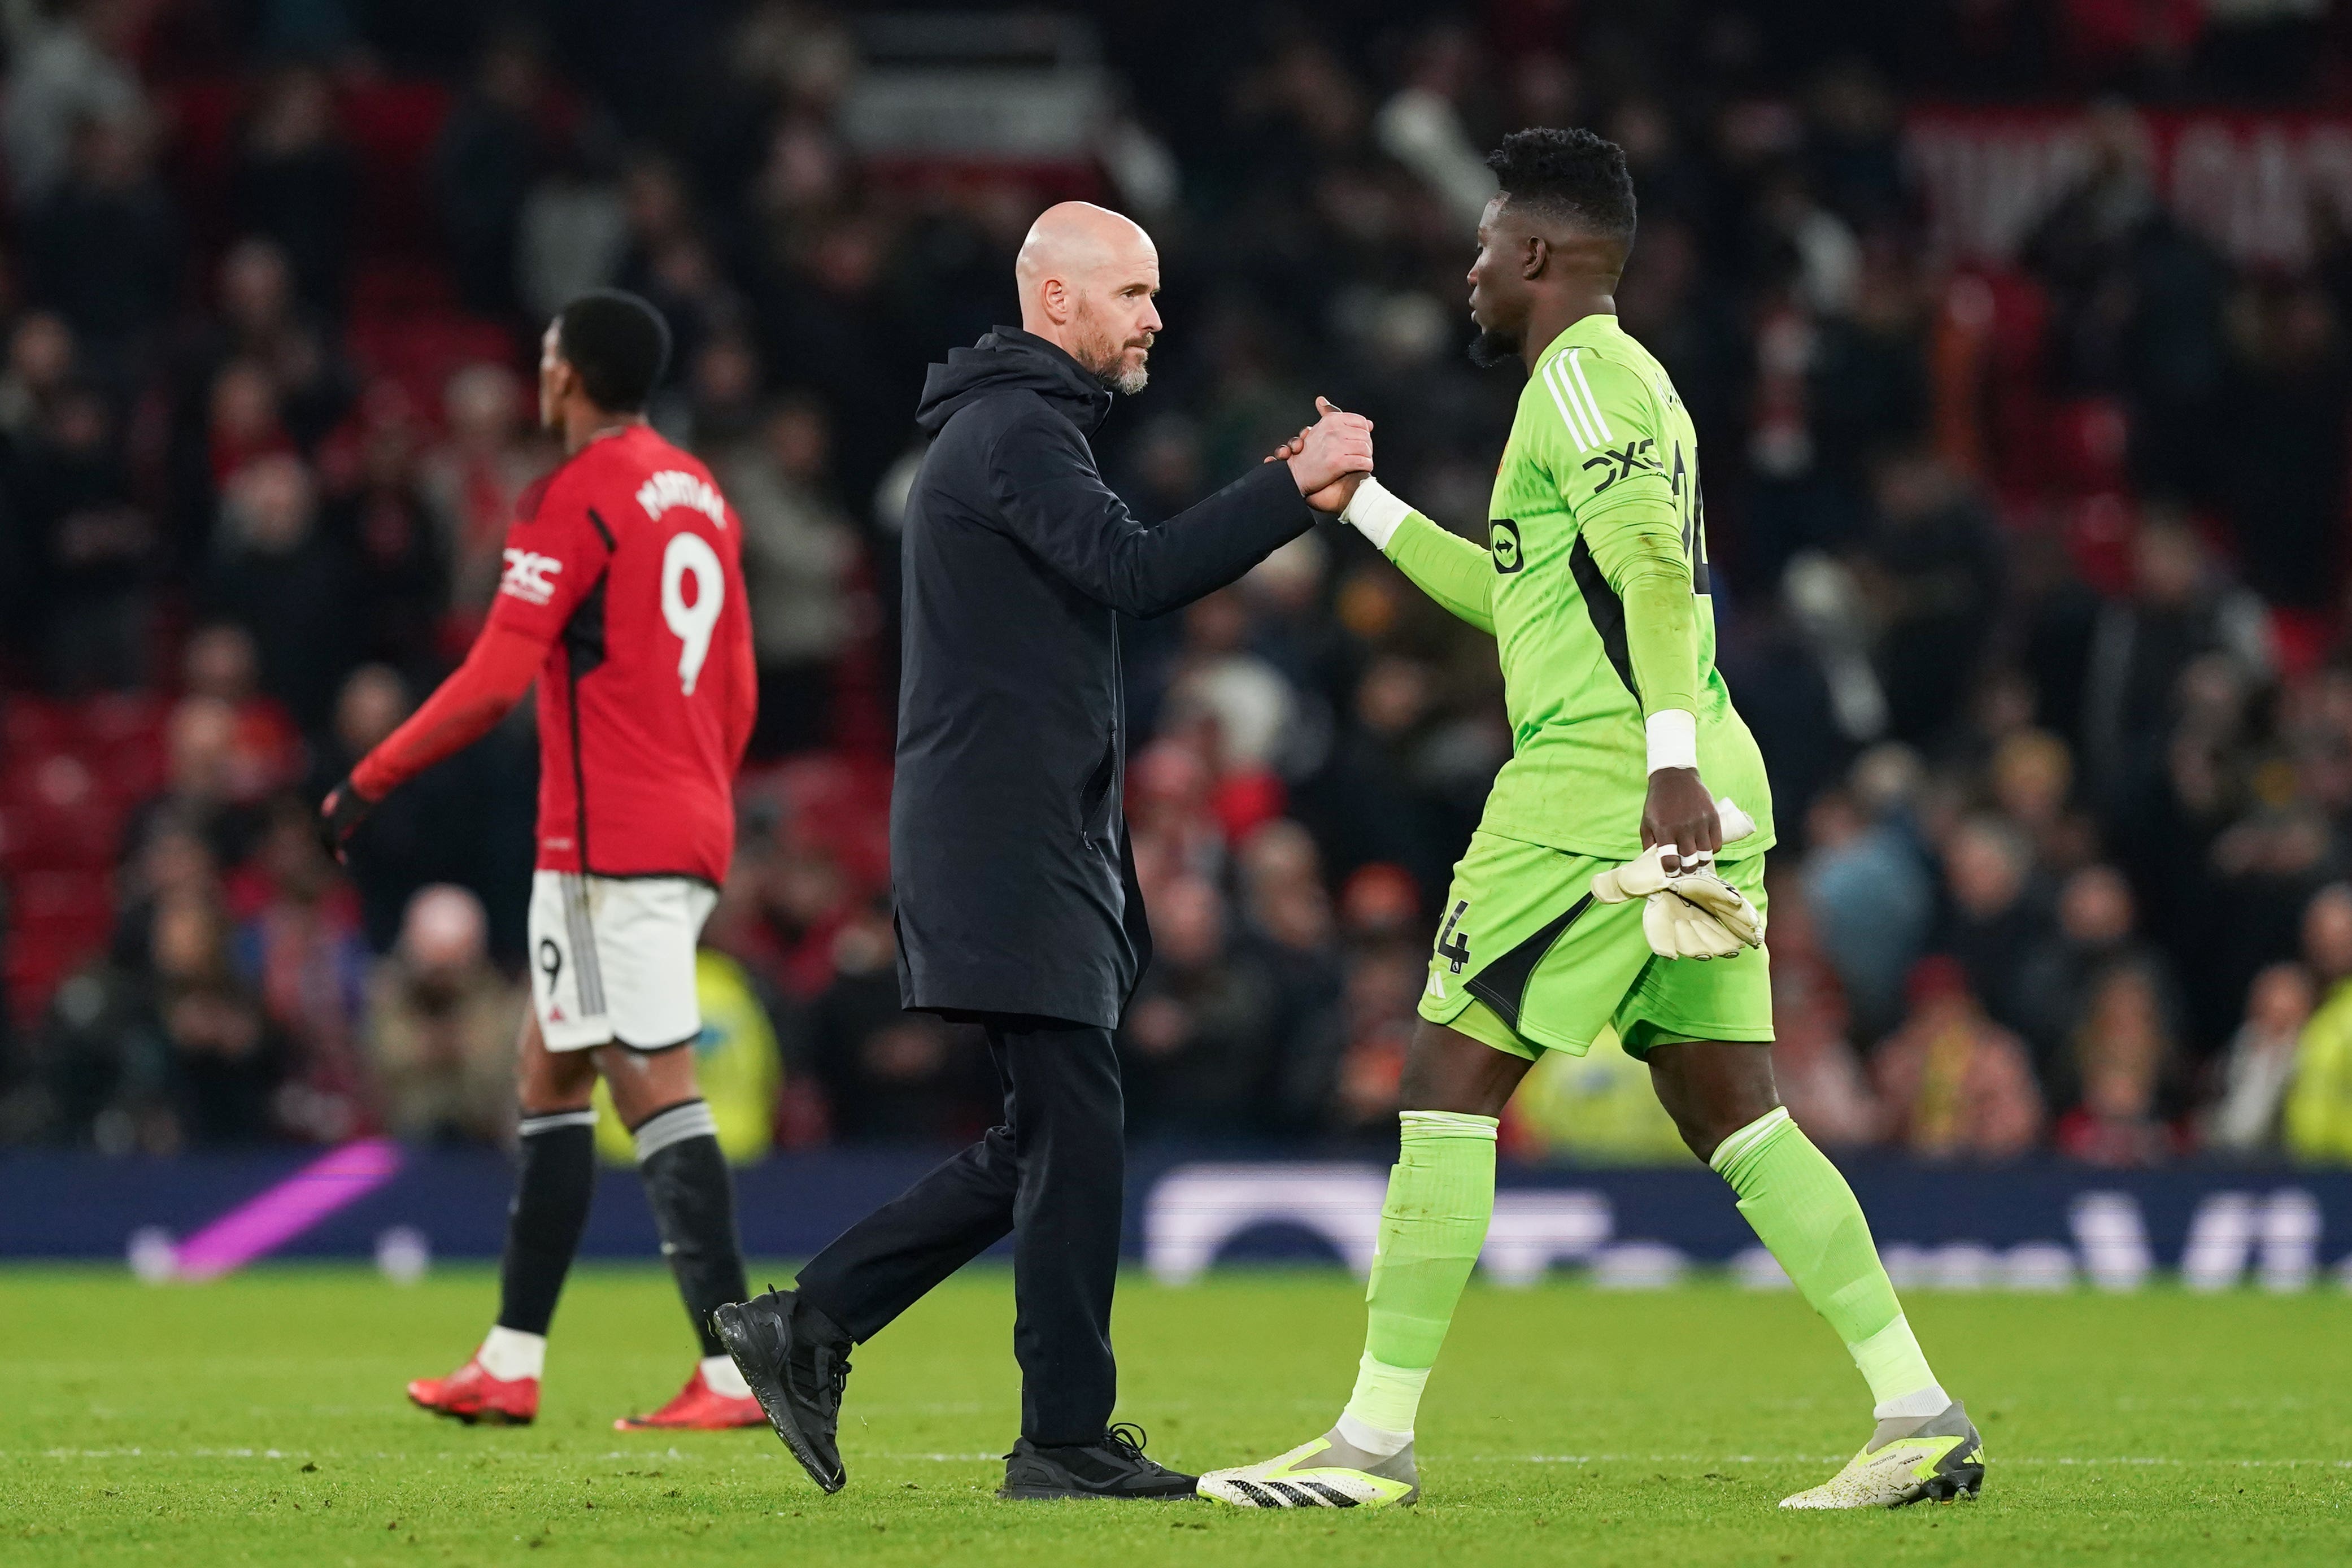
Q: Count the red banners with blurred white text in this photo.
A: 1